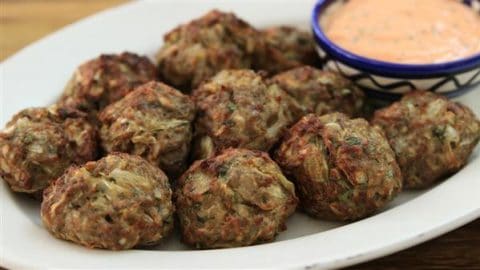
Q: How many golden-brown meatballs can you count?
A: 11